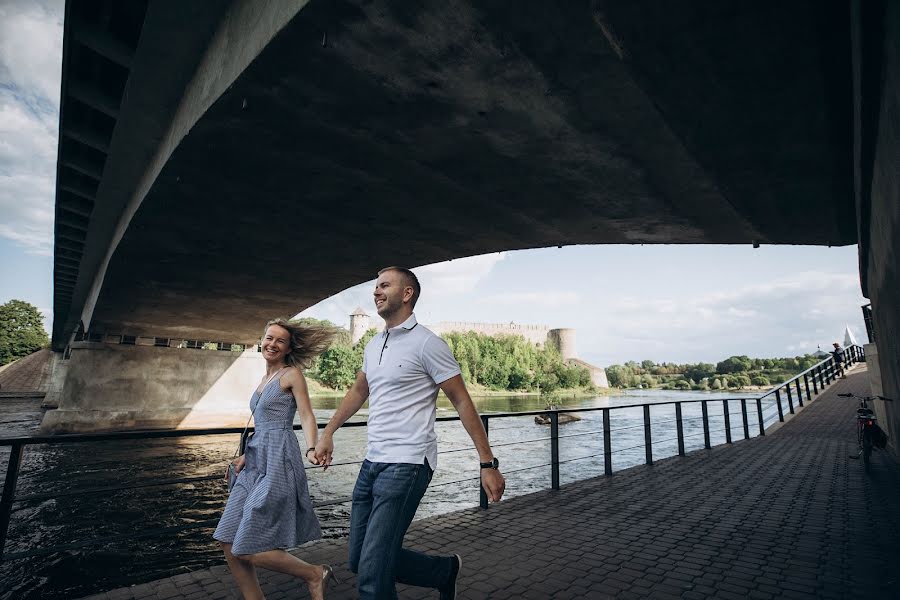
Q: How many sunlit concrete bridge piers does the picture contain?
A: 1